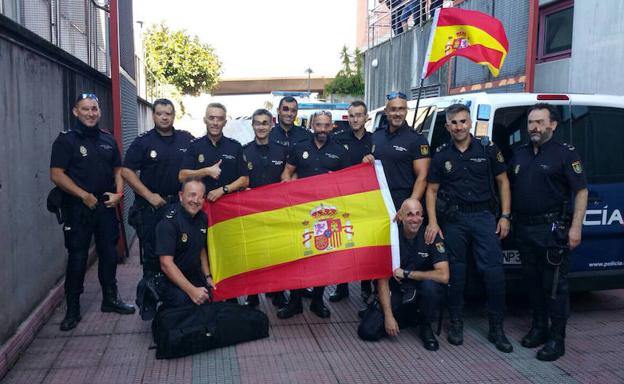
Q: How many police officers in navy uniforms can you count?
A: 12